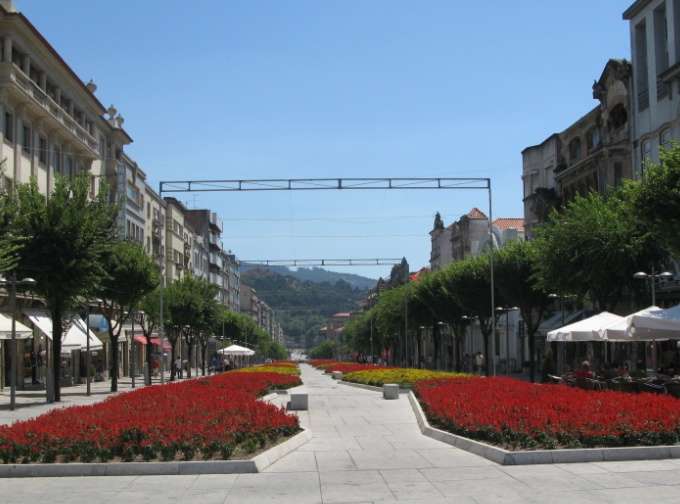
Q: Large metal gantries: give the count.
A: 2